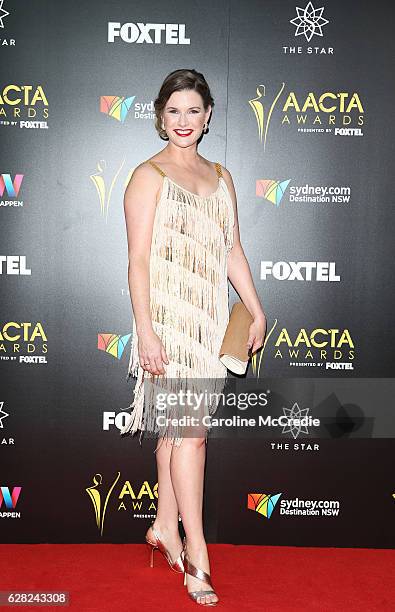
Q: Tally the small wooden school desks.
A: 0